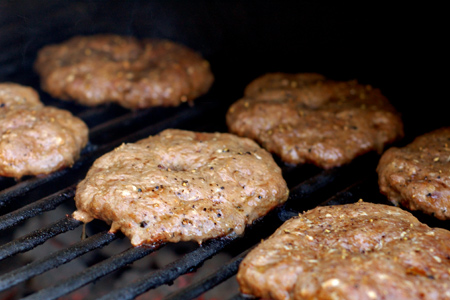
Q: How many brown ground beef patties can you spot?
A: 6